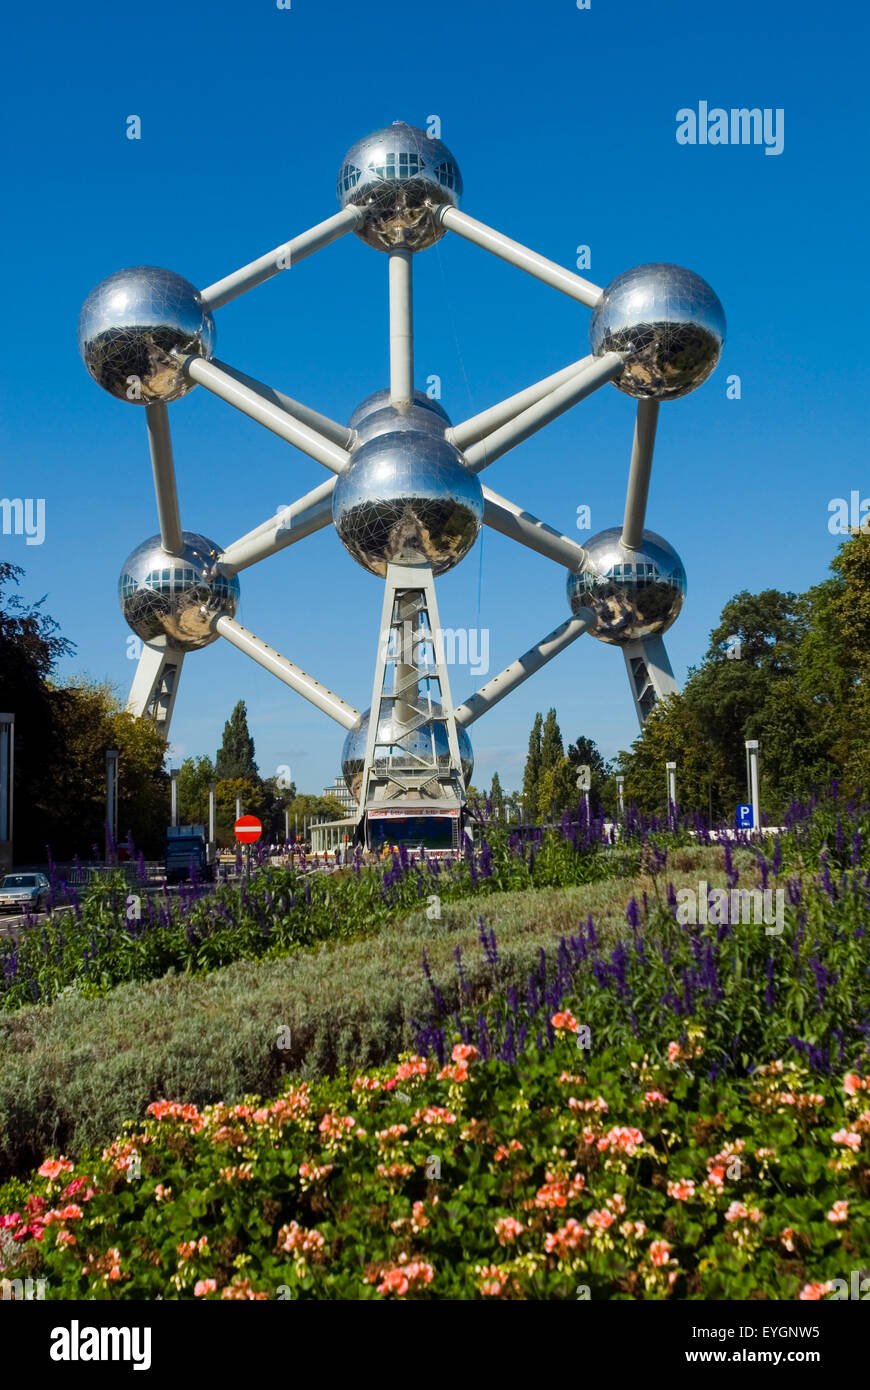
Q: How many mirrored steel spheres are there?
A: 9